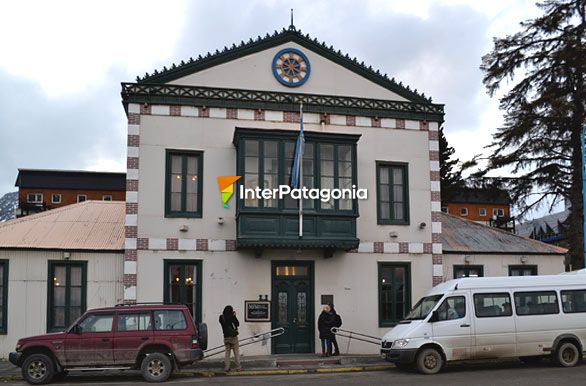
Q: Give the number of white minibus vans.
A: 1